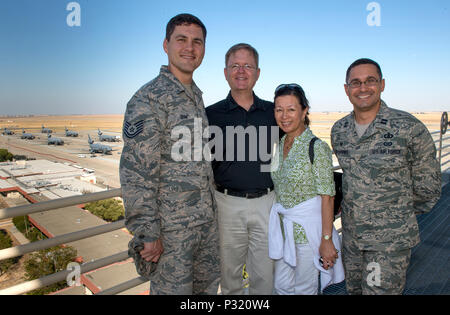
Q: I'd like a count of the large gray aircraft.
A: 7